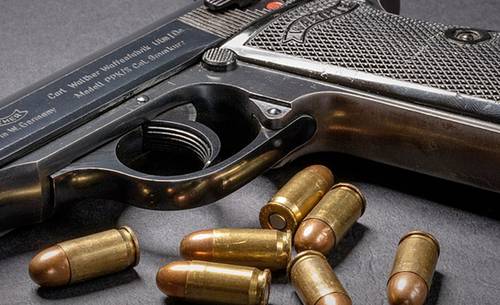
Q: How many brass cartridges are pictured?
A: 7